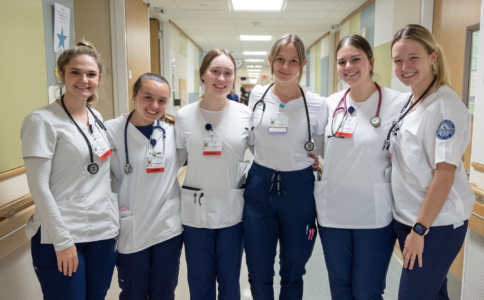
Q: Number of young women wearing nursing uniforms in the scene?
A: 6